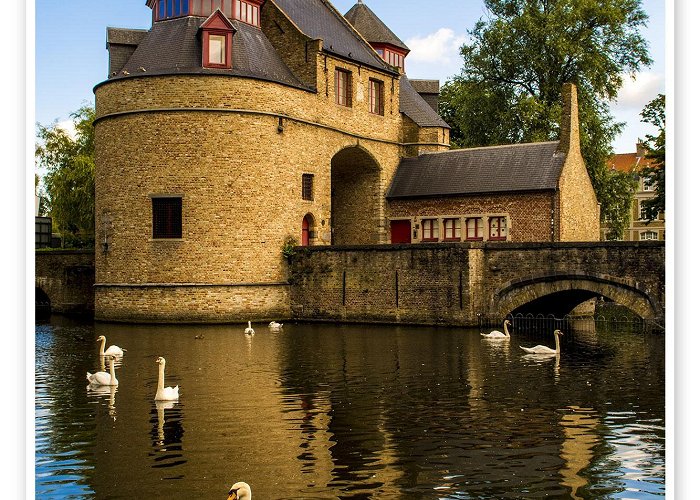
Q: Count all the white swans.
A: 8